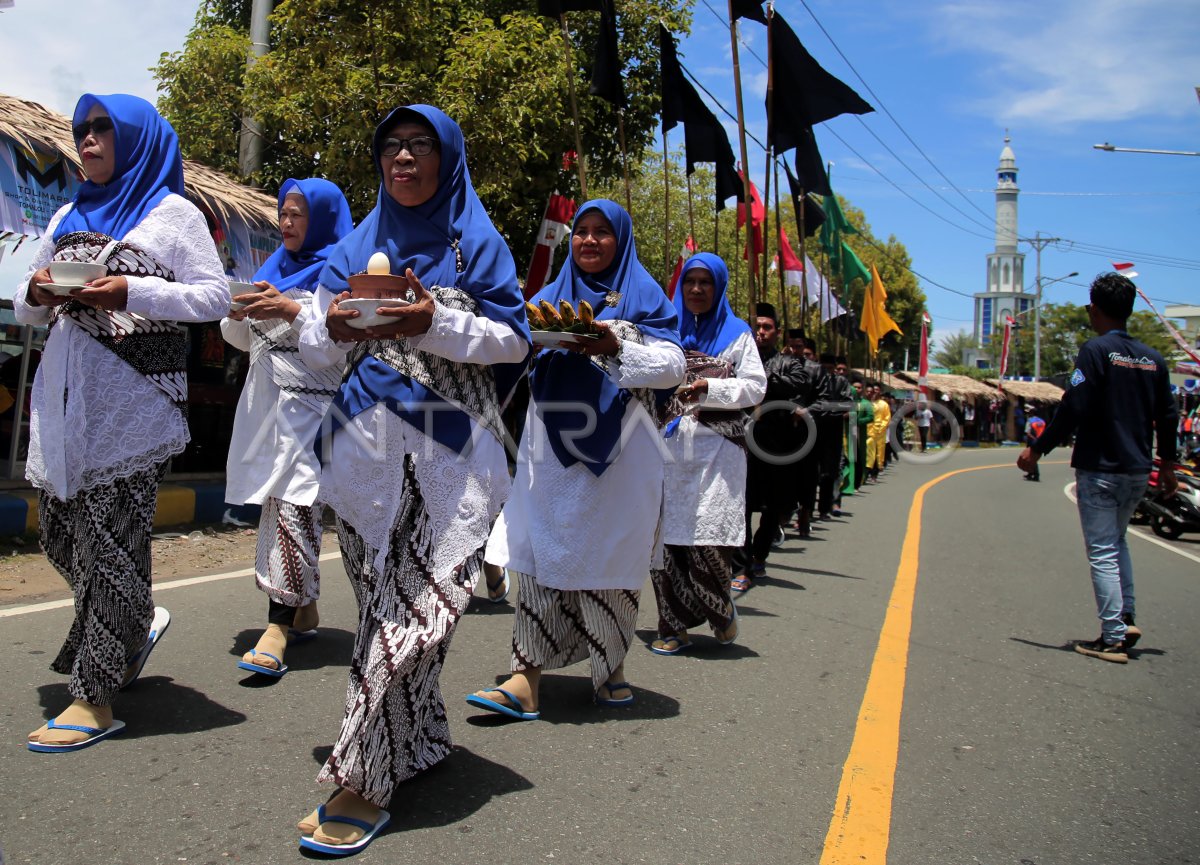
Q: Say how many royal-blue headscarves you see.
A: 5